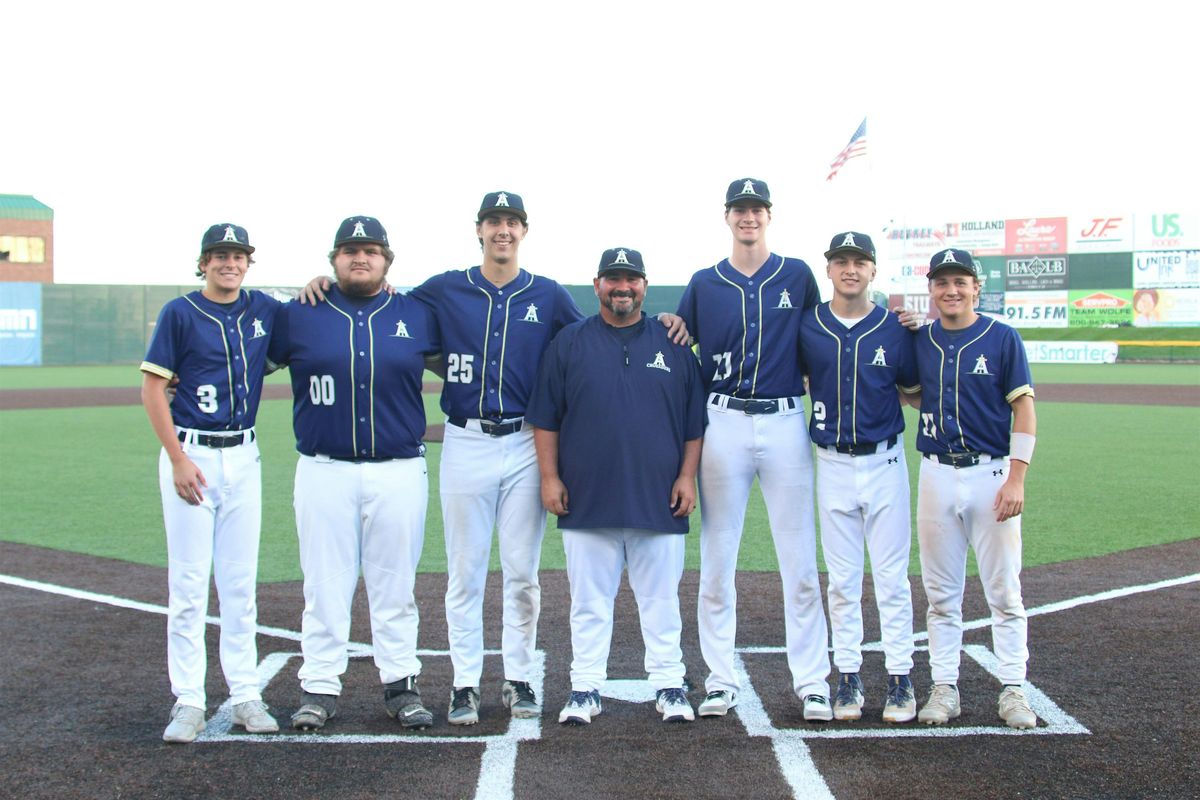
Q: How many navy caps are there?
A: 7